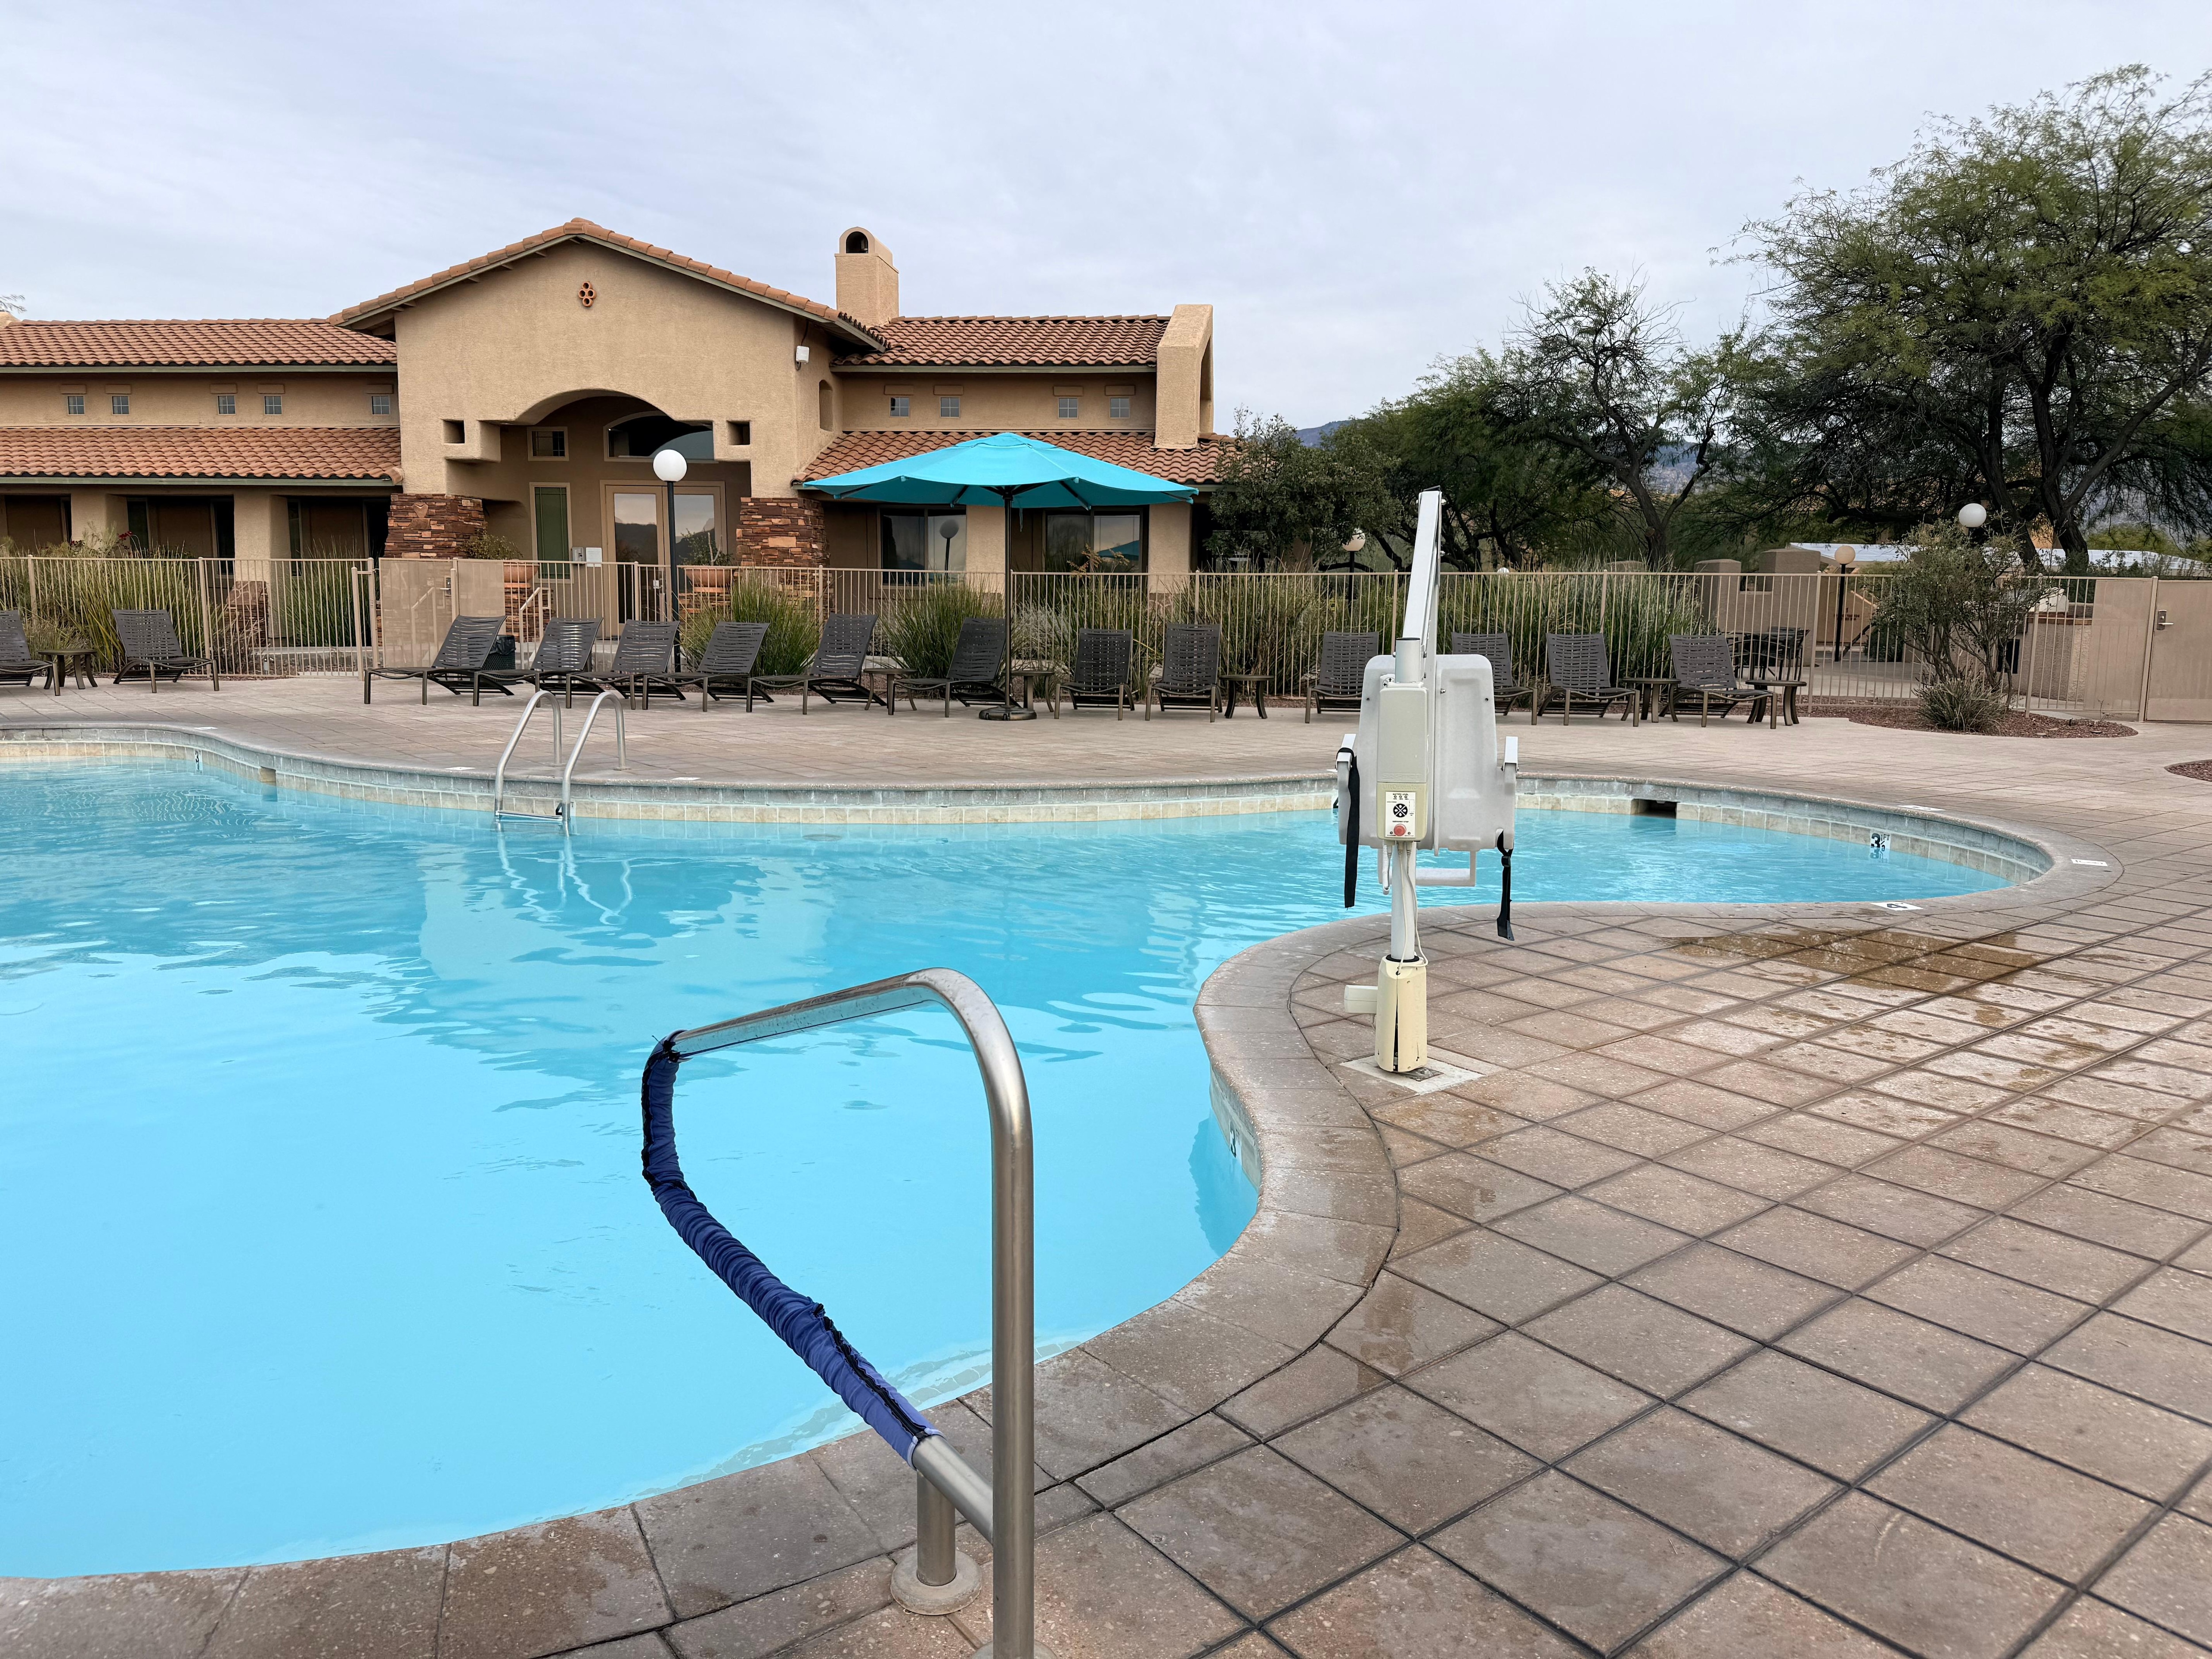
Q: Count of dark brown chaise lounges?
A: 14